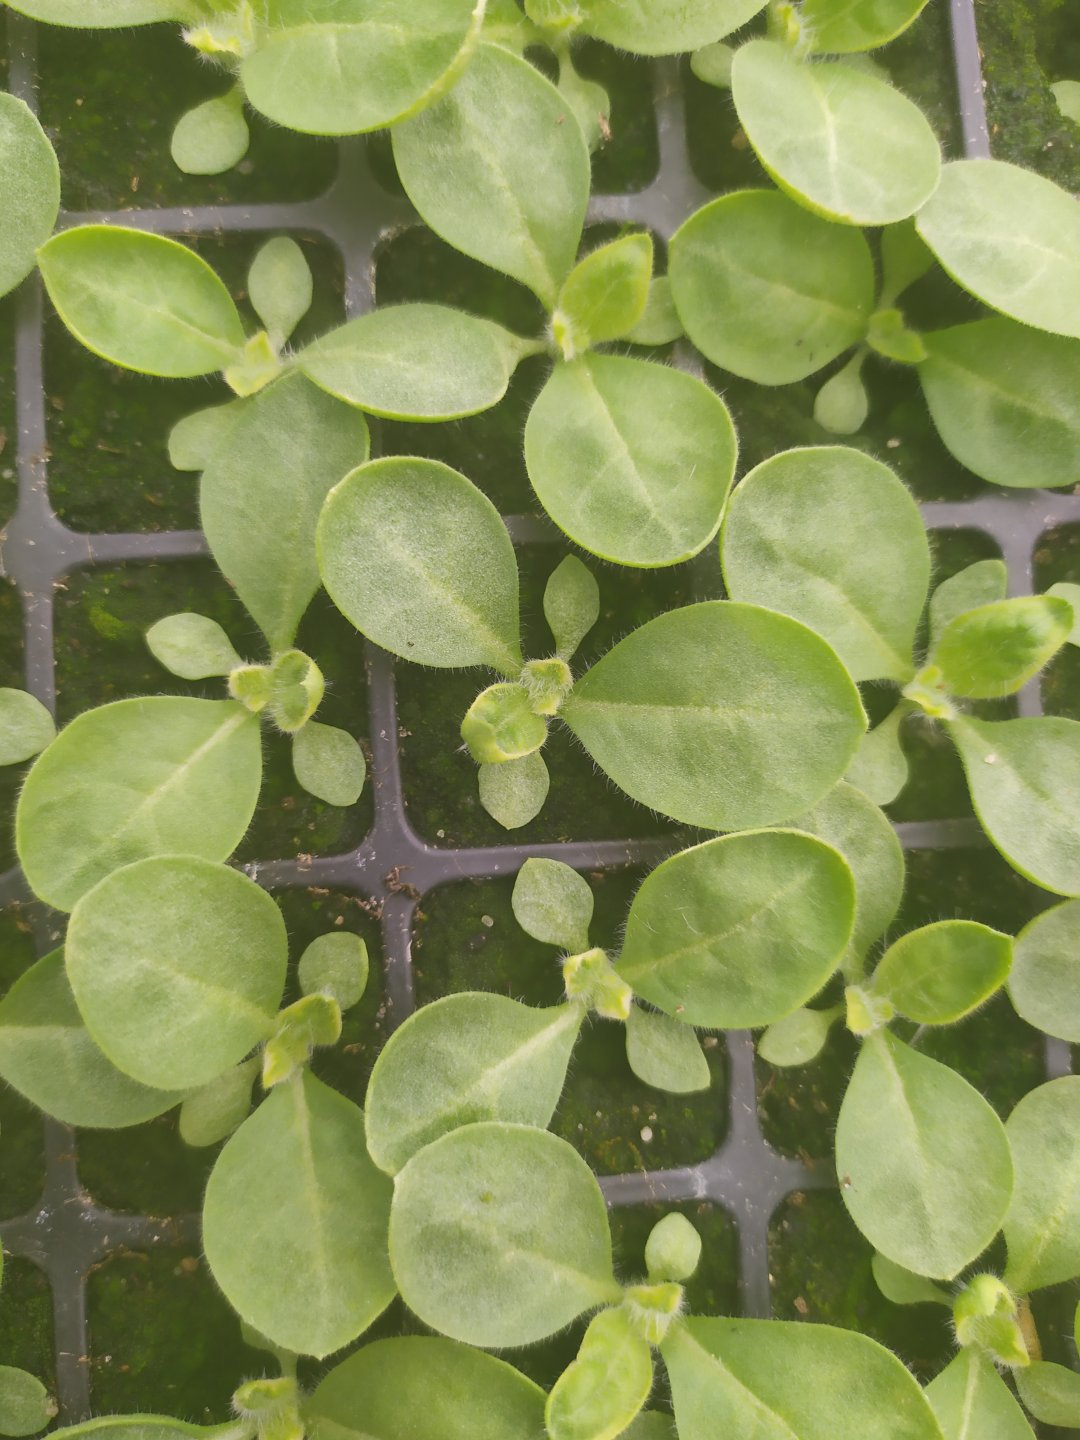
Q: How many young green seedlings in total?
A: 15